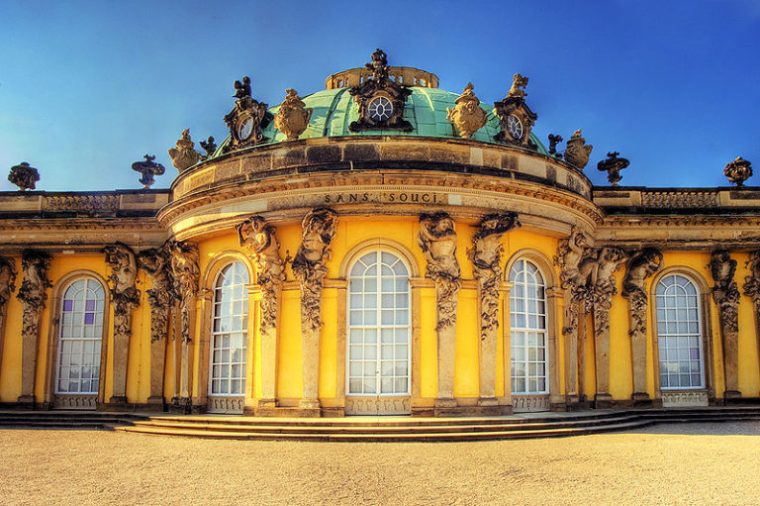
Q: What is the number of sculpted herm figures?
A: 14